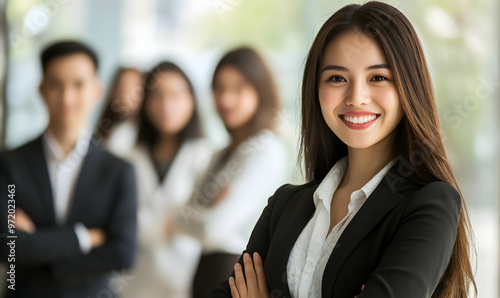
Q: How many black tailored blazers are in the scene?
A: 2